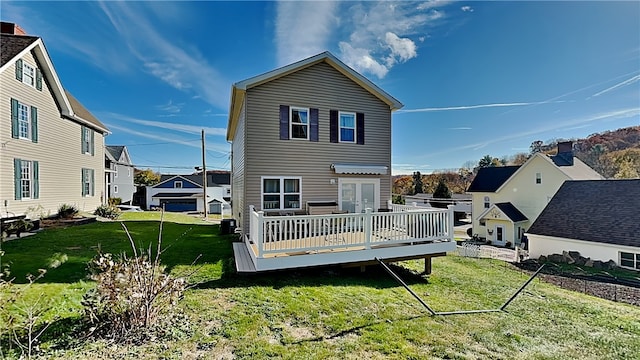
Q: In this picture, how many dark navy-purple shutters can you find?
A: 4